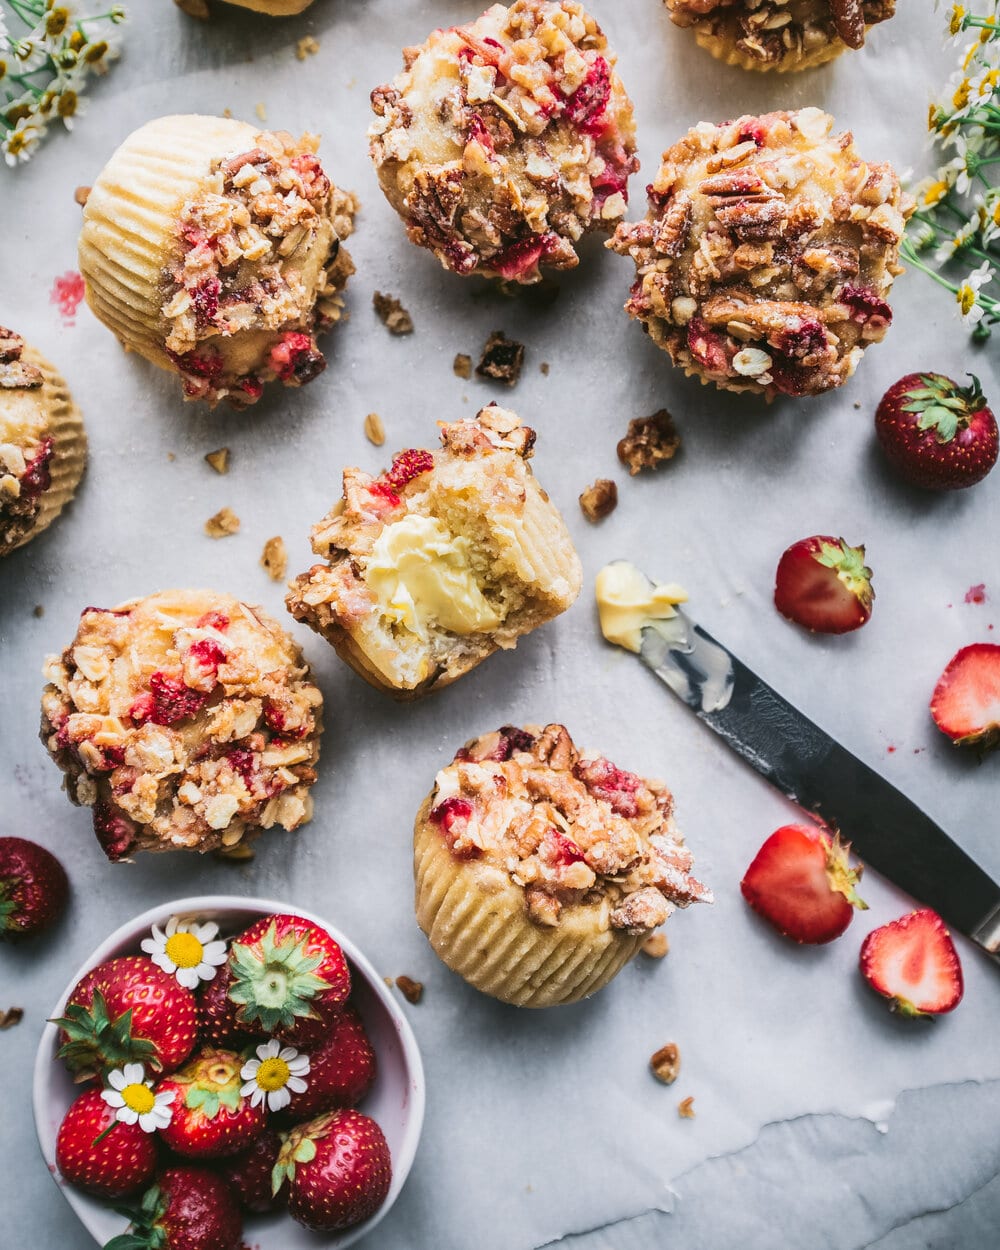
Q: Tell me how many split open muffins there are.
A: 1